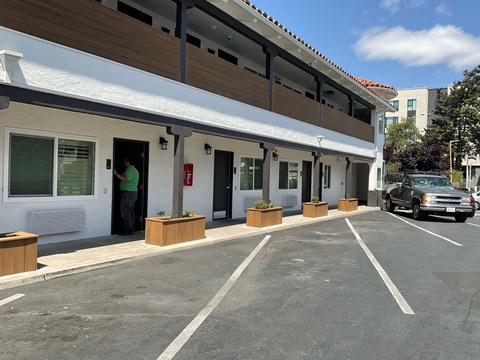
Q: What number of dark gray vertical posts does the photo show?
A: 8